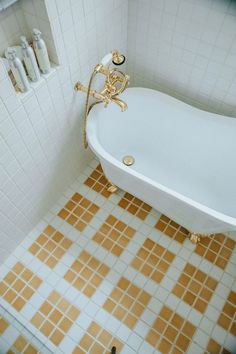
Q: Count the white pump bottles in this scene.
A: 3